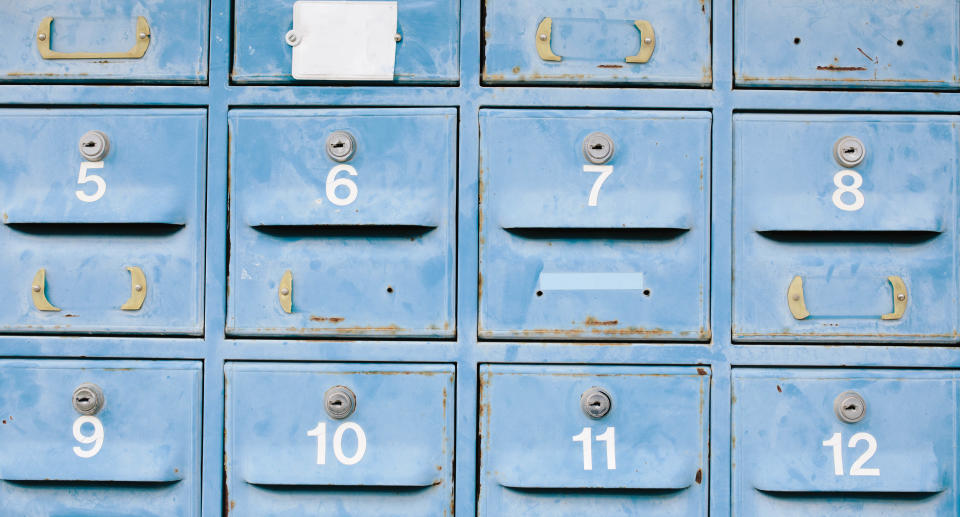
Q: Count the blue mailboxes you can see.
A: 12